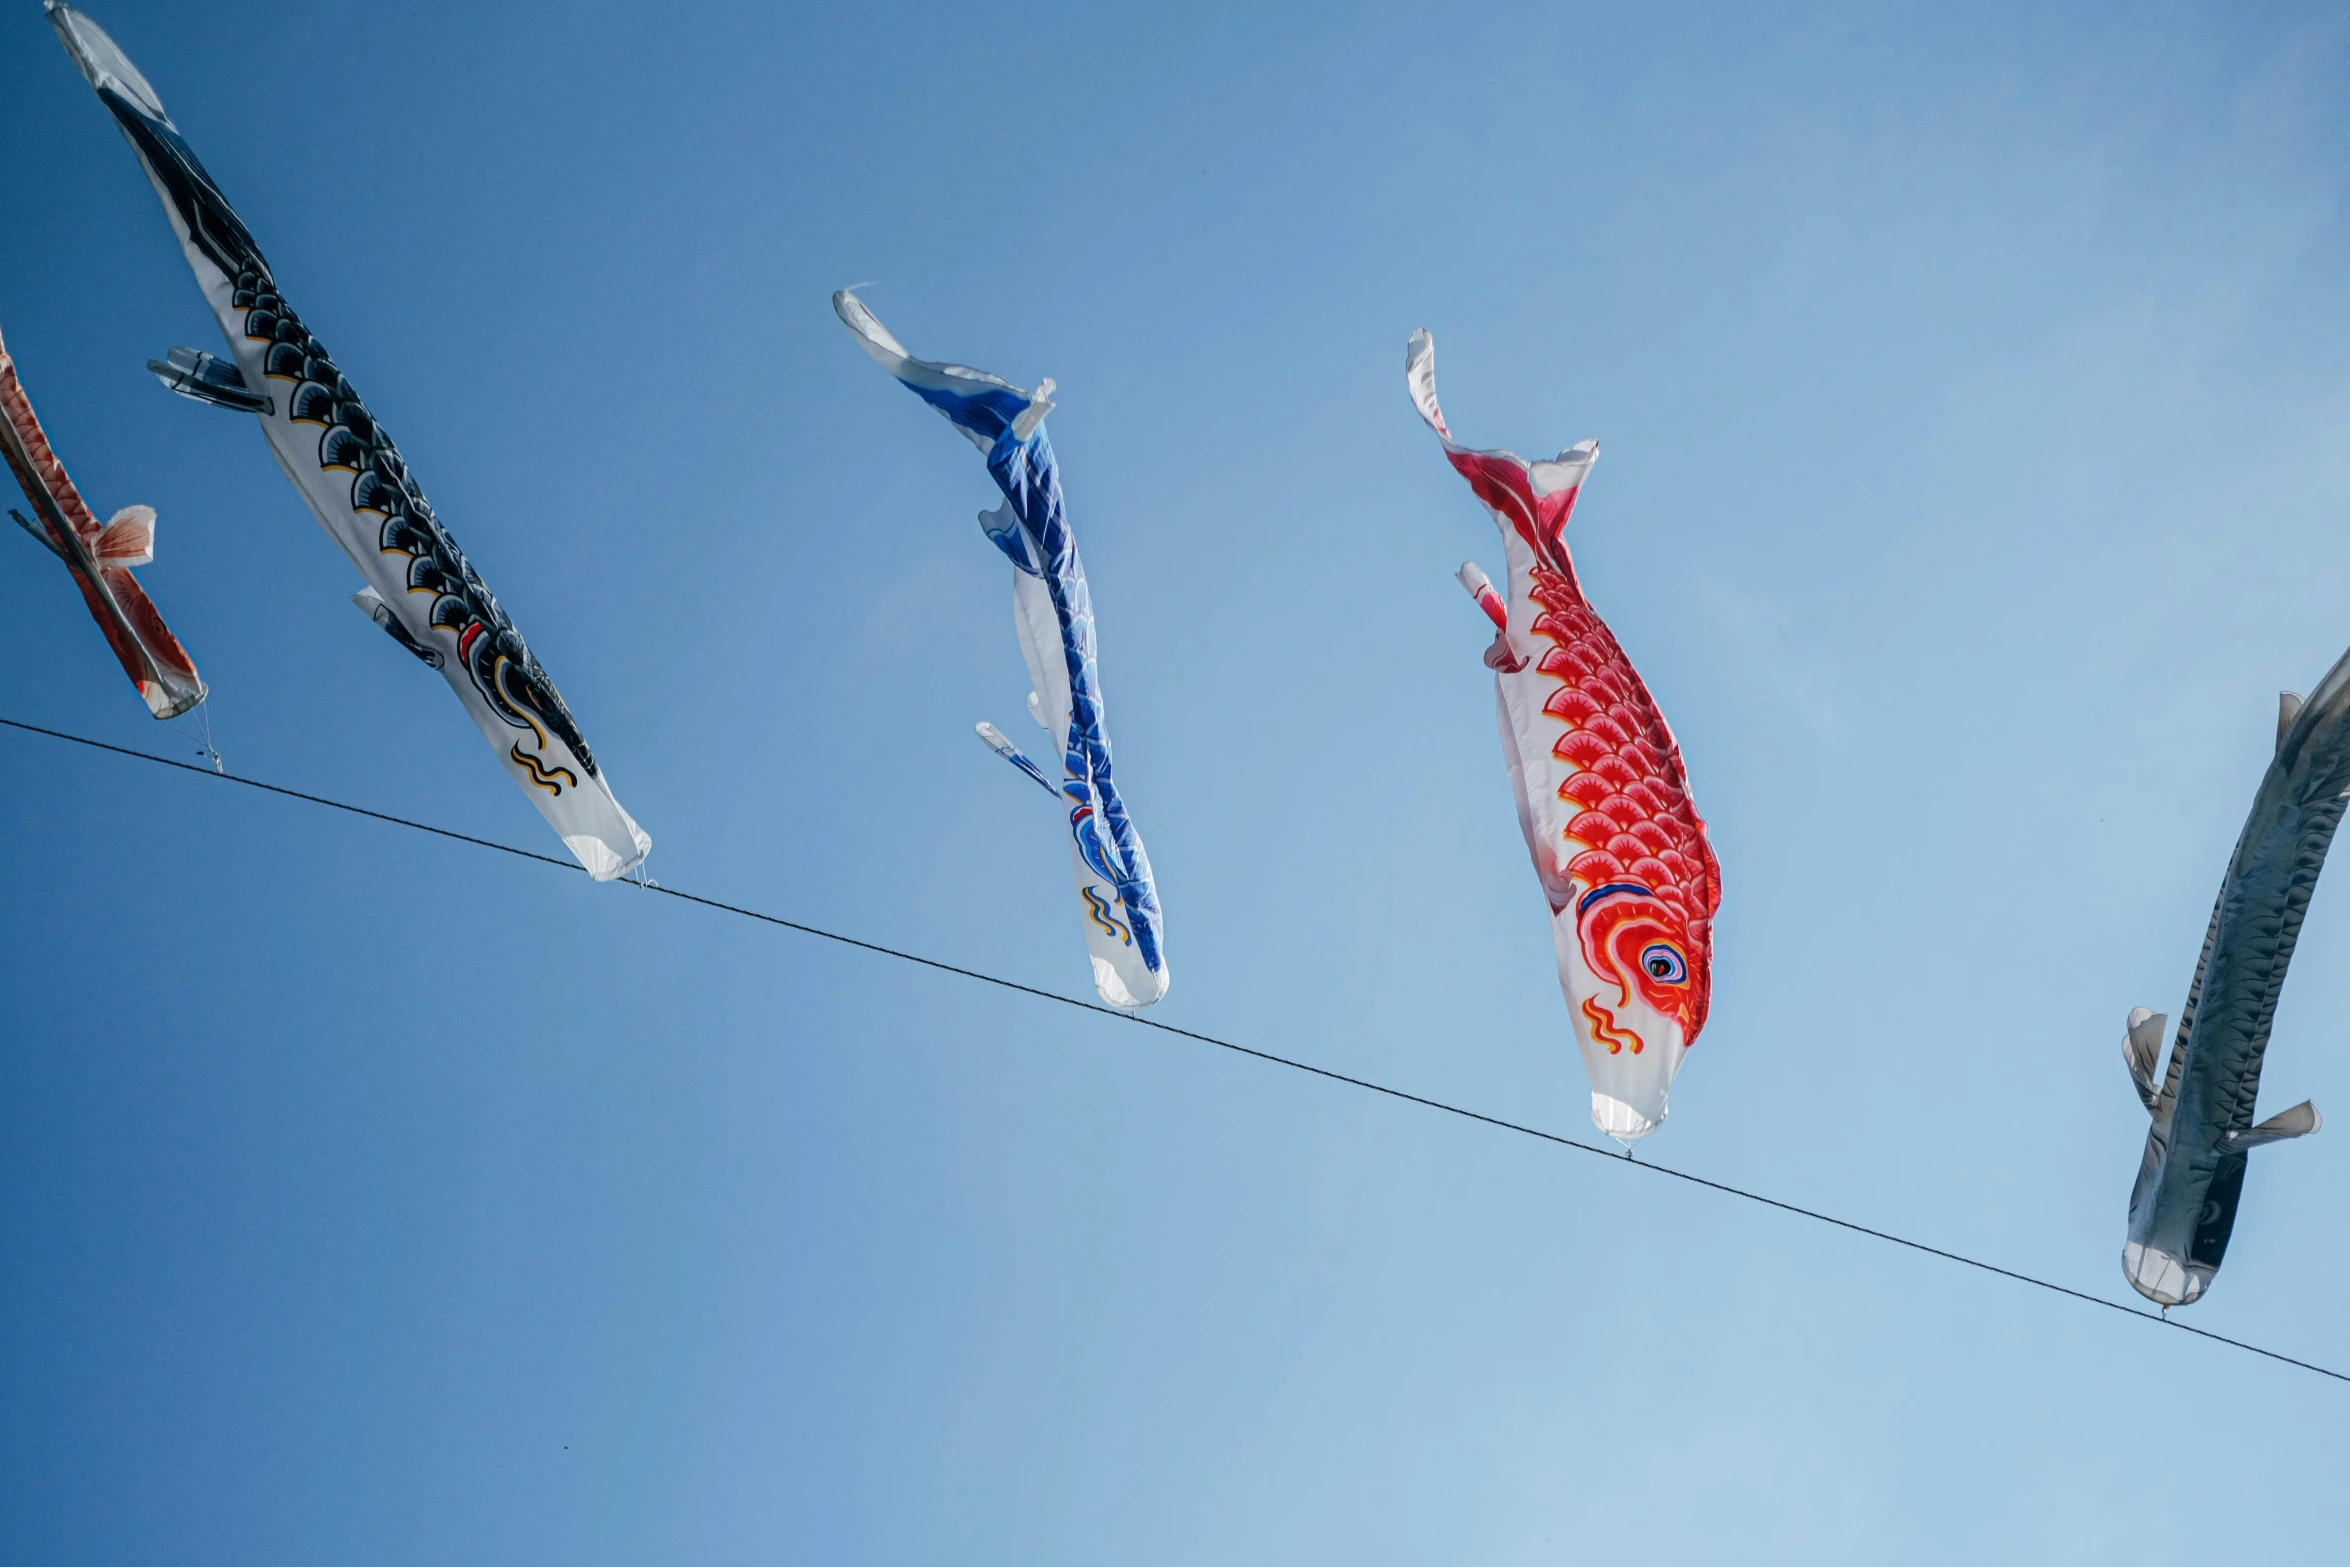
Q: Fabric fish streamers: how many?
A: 5